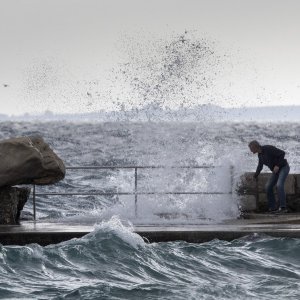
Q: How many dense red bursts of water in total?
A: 0